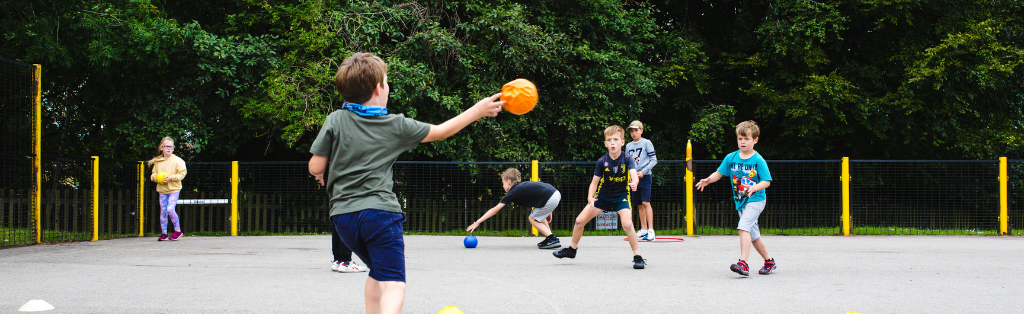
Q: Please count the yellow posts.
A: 8